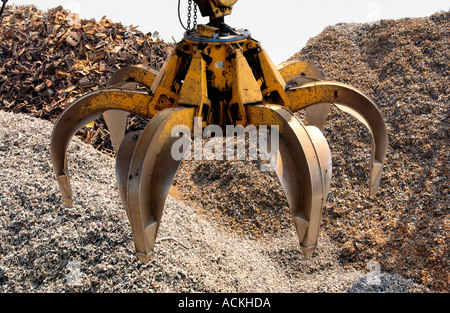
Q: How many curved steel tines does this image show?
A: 6